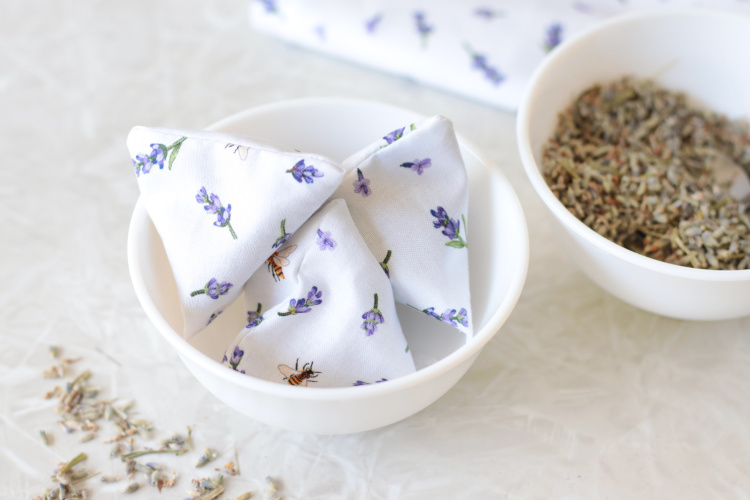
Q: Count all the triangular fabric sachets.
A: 3